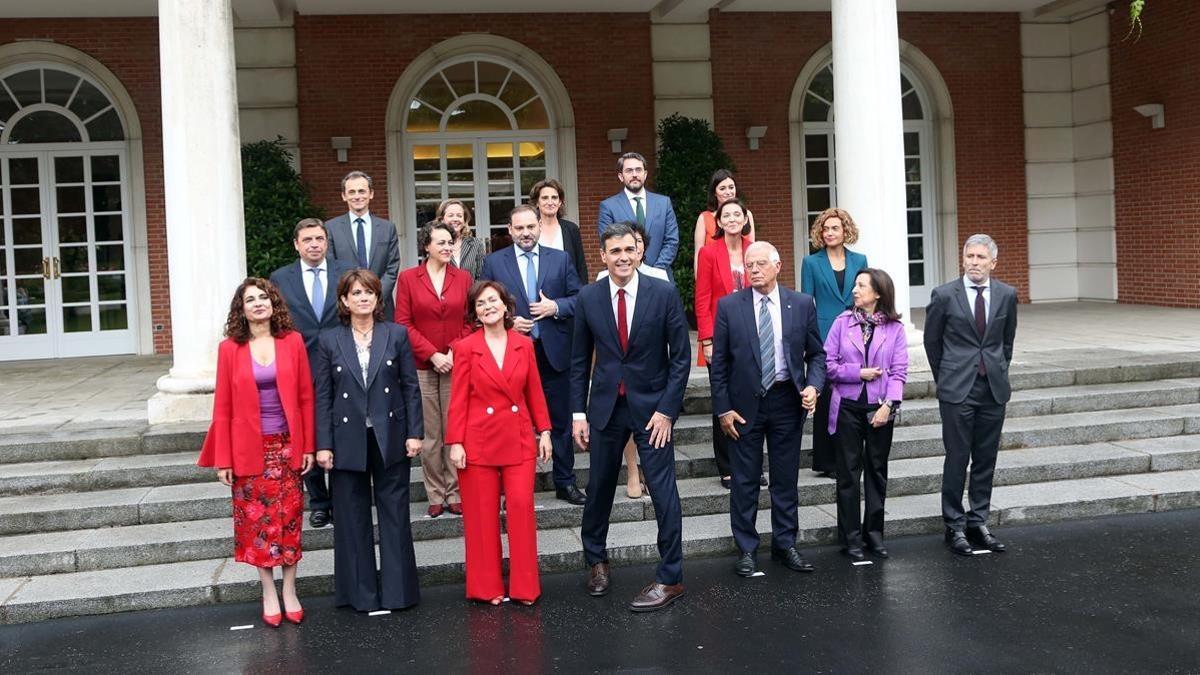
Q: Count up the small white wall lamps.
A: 4